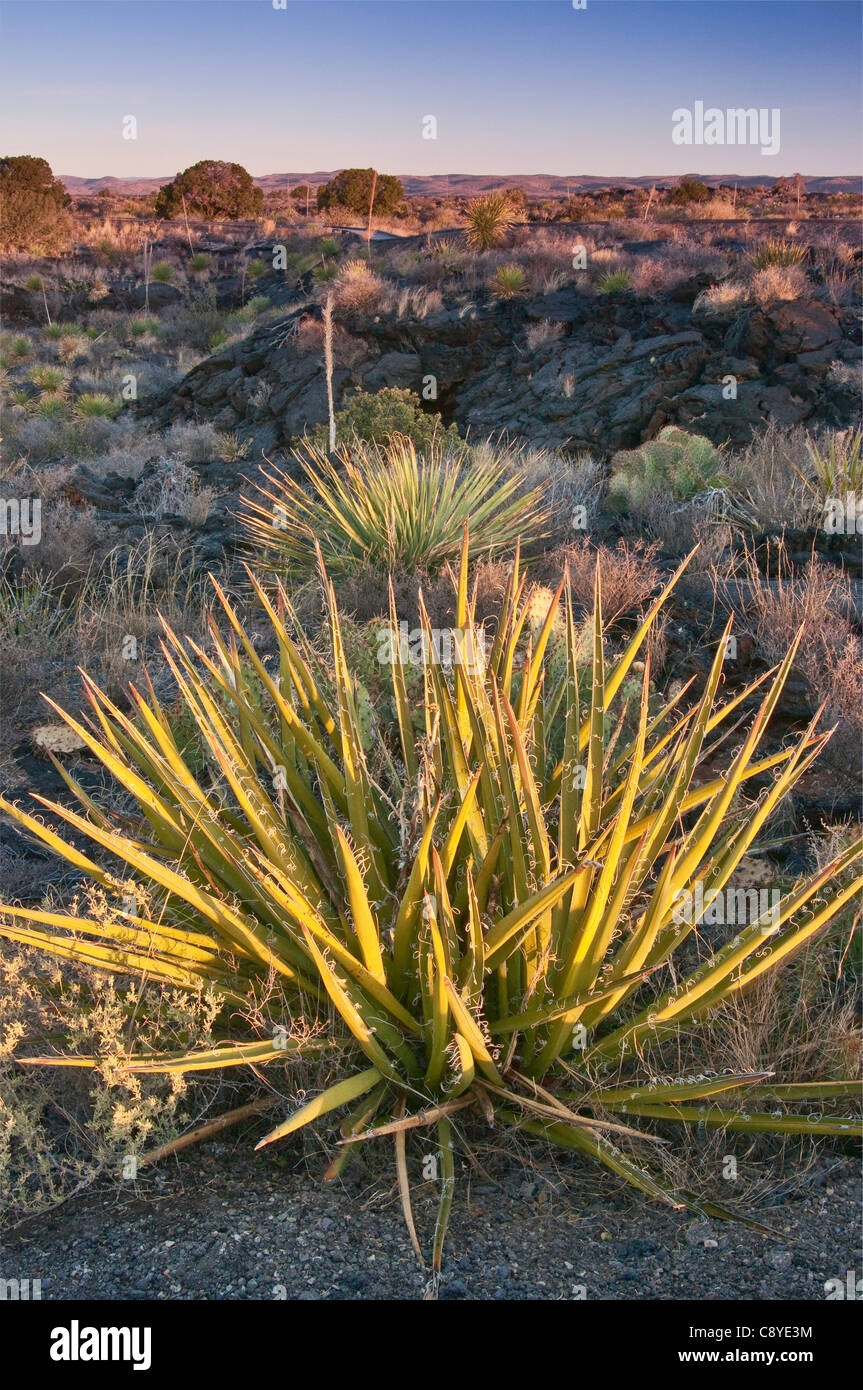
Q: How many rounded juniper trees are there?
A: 3